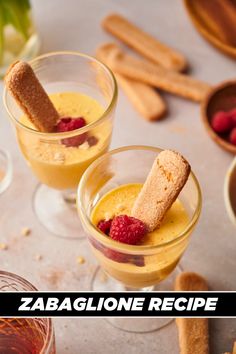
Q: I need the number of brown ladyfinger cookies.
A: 6